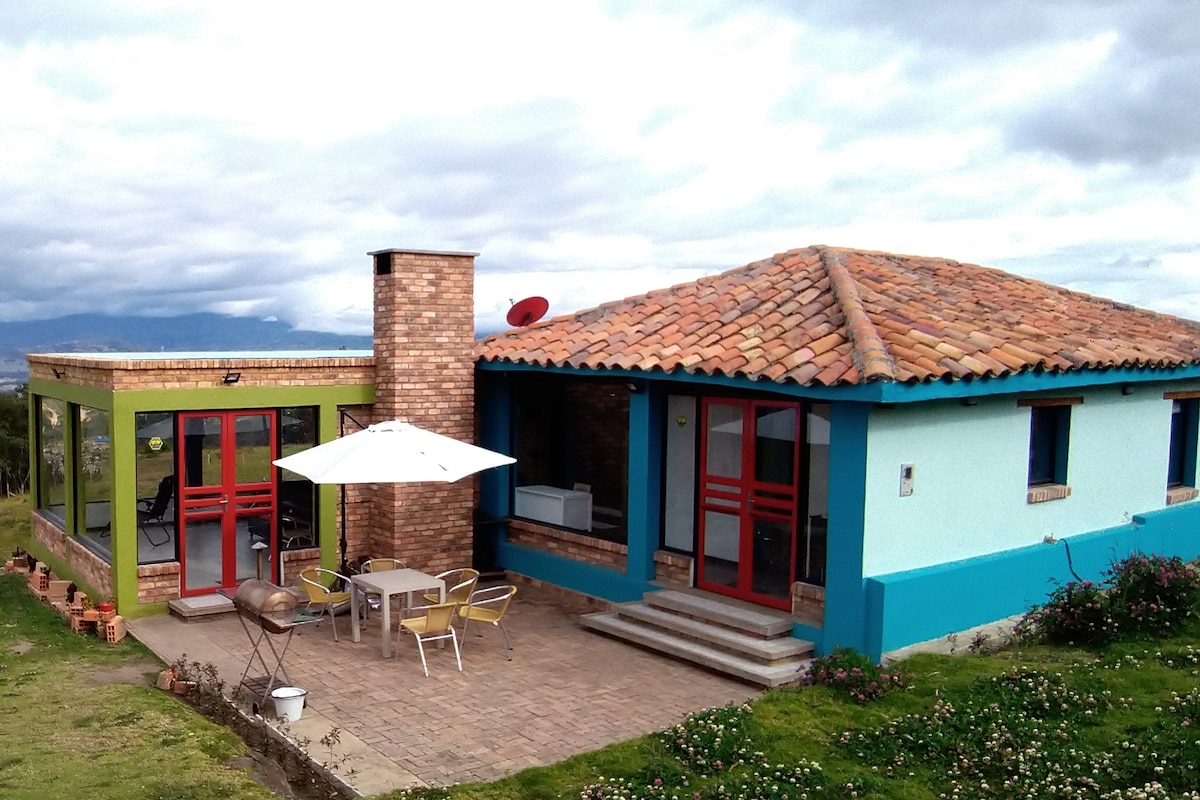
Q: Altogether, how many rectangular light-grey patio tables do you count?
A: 1